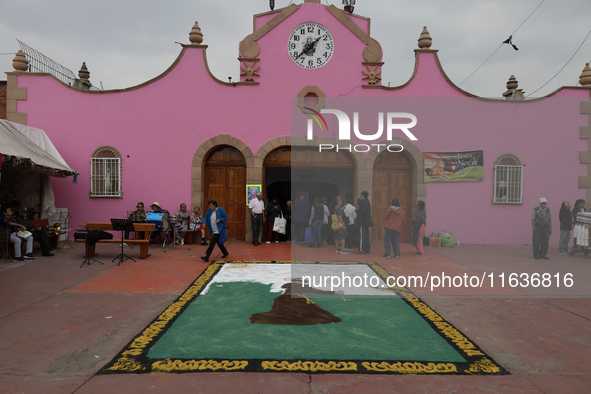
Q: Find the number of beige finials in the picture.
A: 6